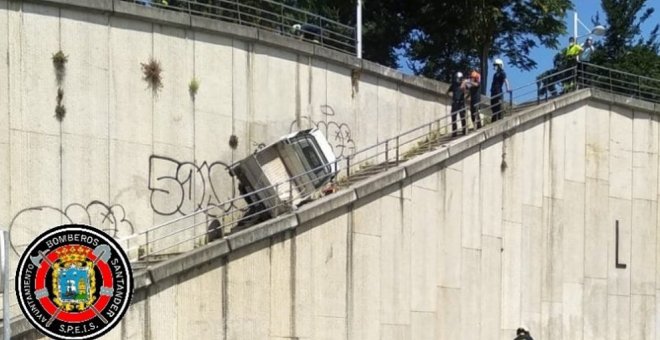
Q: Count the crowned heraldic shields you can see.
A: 1